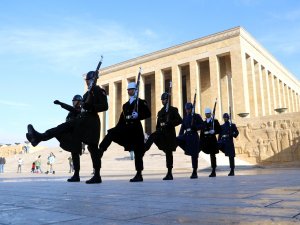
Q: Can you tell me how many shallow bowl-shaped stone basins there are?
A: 2